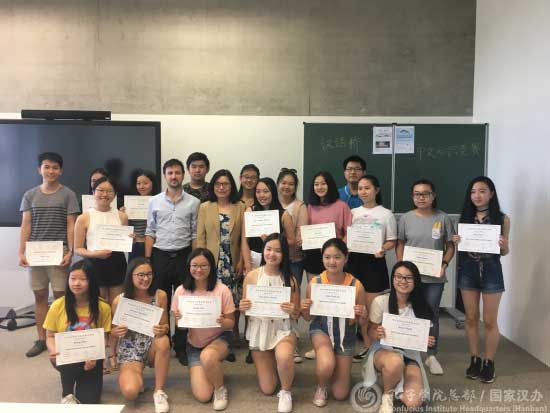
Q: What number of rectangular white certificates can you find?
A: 15